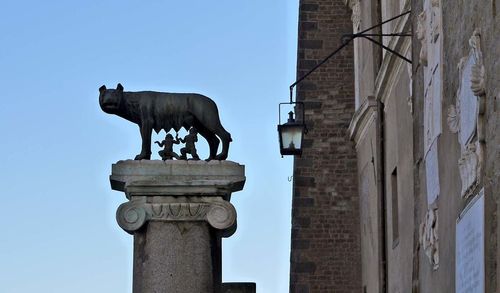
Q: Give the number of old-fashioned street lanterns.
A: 1